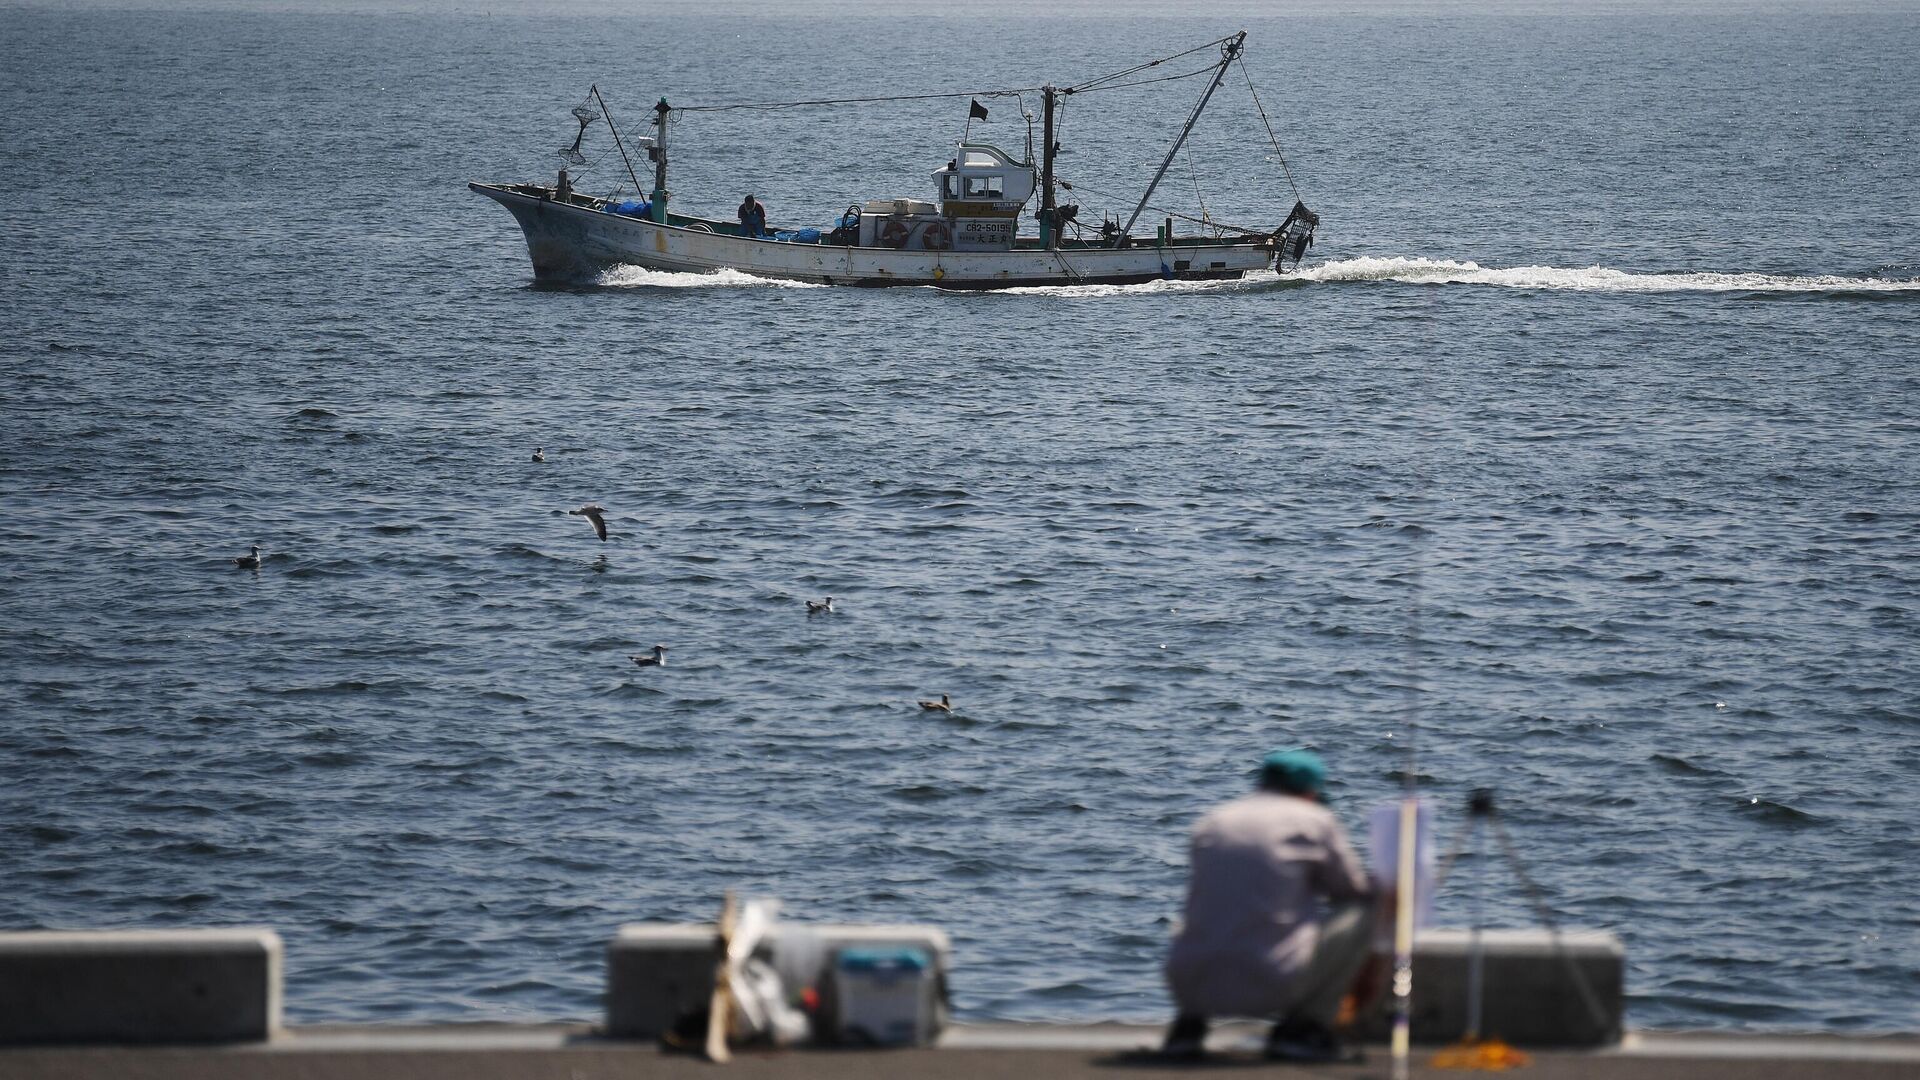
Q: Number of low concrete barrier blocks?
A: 3